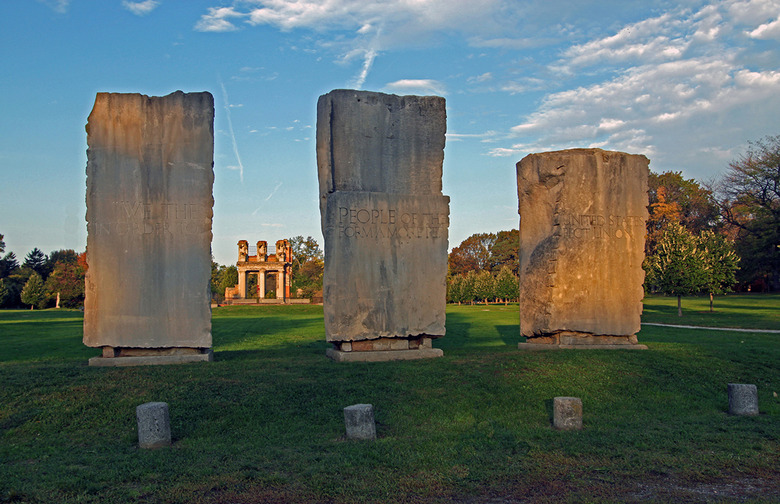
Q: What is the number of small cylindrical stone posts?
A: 4